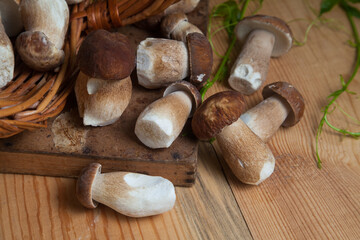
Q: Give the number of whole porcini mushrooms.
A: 7